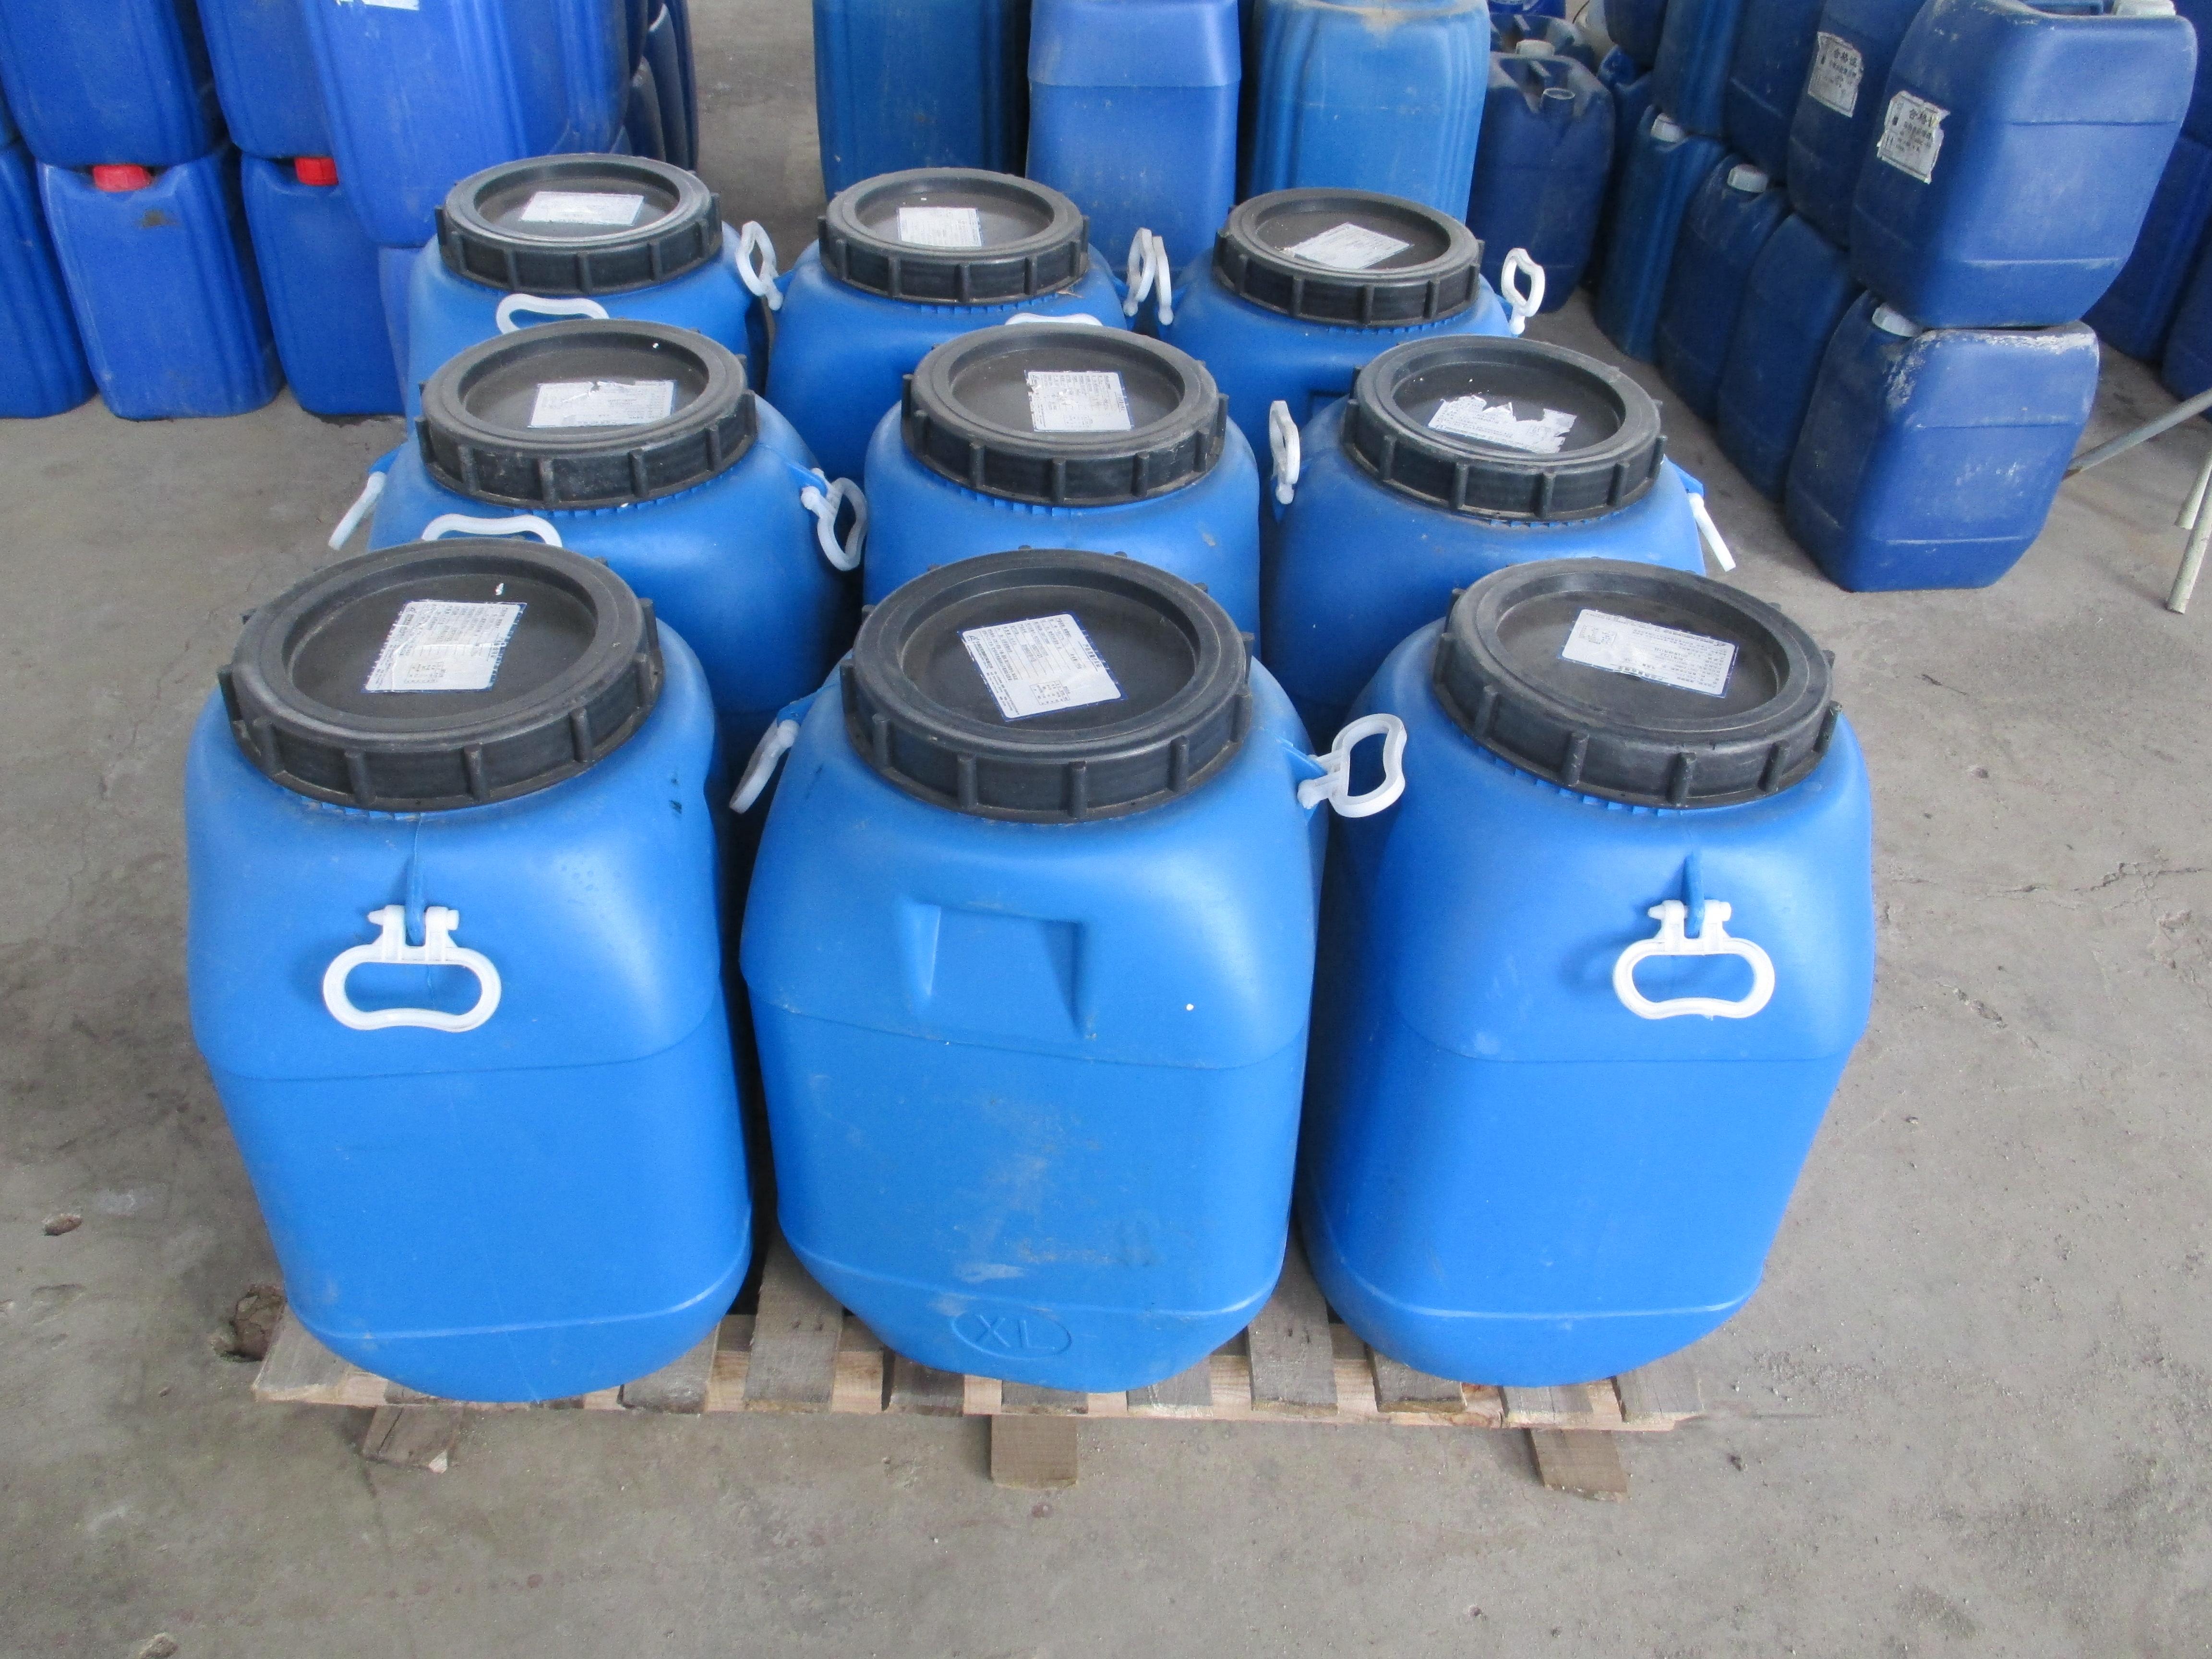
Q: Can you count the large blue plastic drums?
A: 9